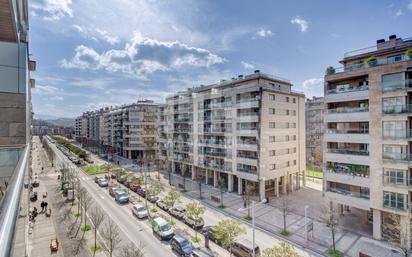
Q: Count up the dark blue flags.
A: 0